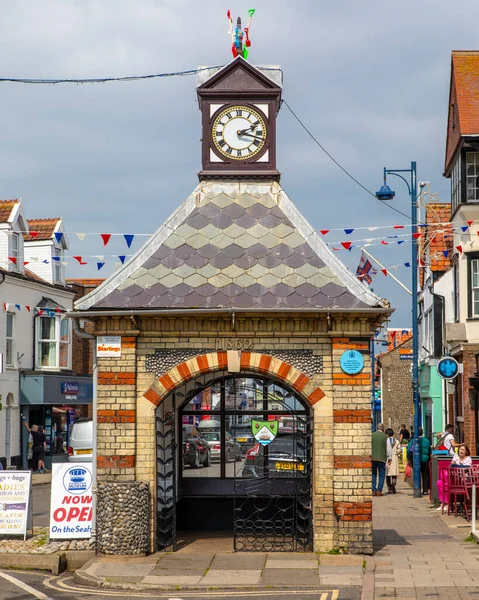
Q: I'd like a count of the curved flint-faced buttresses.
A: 1